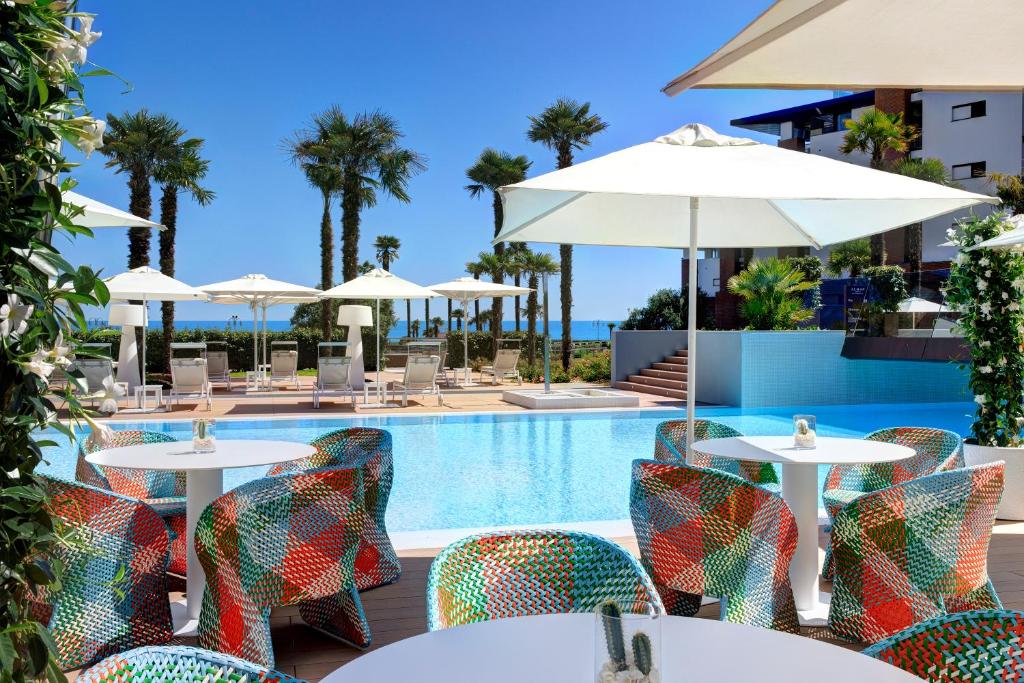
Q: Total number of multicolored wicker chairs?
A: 11